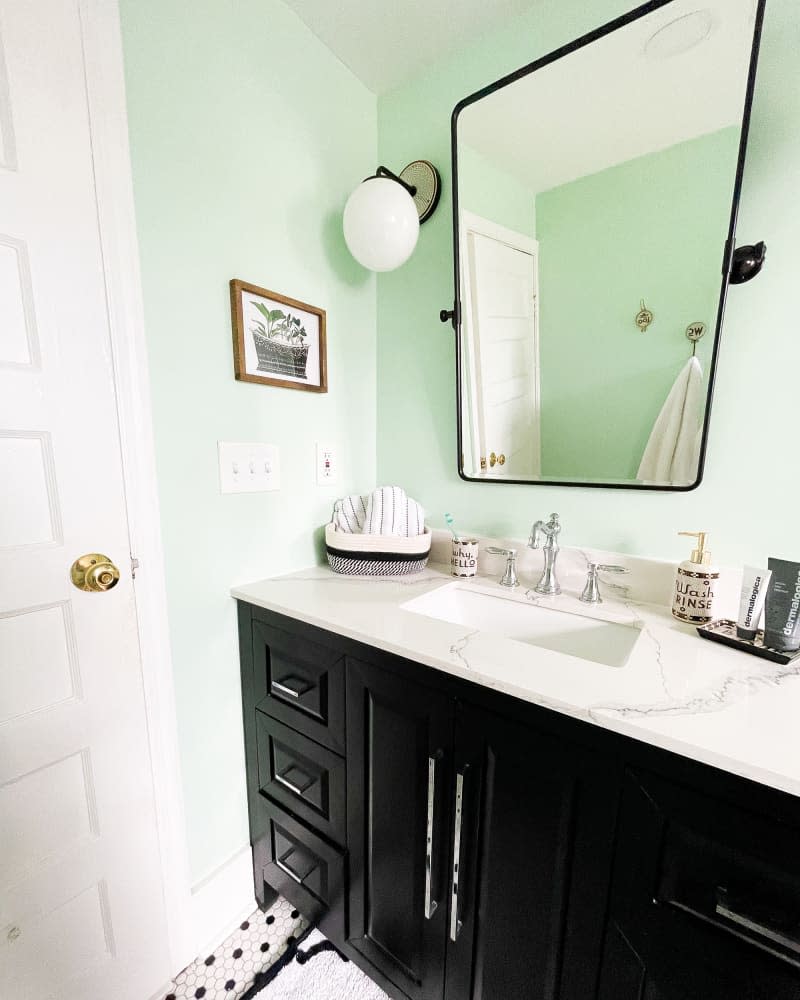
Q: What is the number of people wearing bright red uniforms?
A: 0